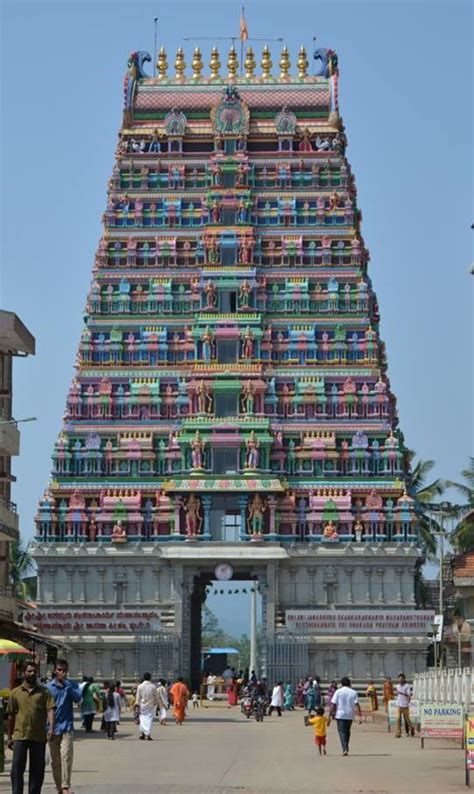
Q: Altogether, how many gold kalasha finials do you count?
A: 9